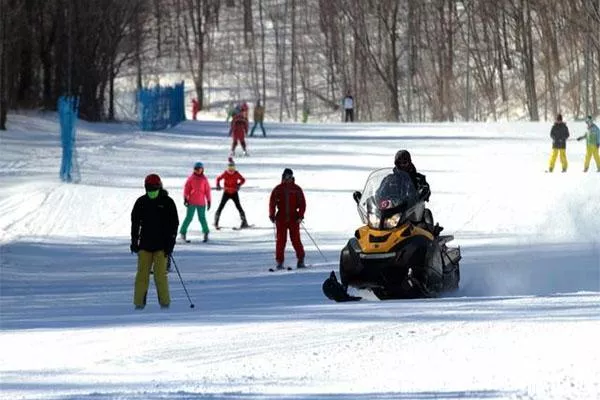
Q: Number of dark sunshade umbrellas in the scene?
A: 0